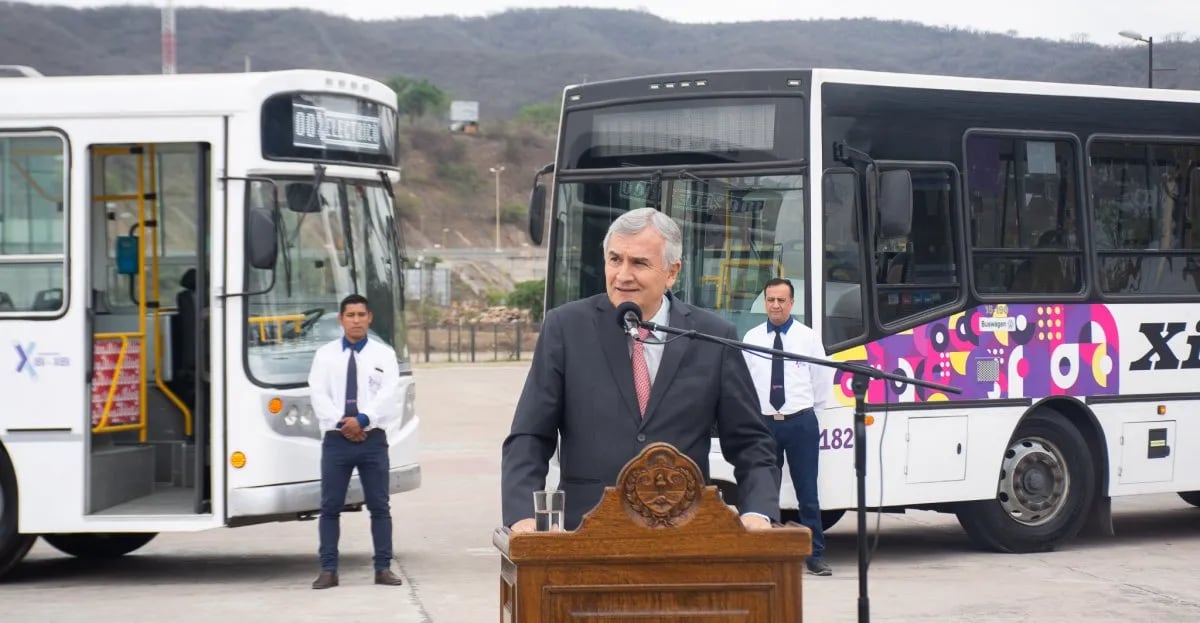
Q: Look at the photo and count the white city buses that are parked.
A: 2